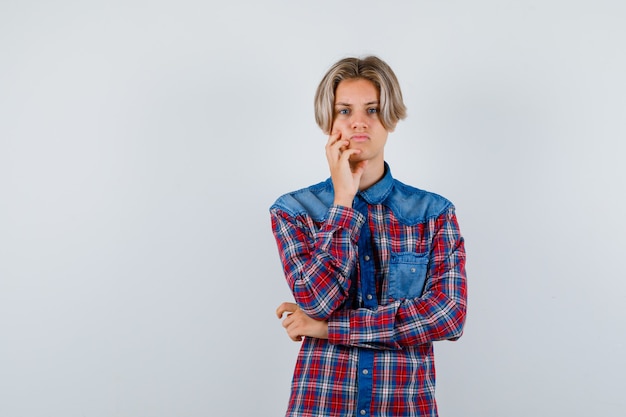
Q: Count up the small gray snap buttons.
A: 5